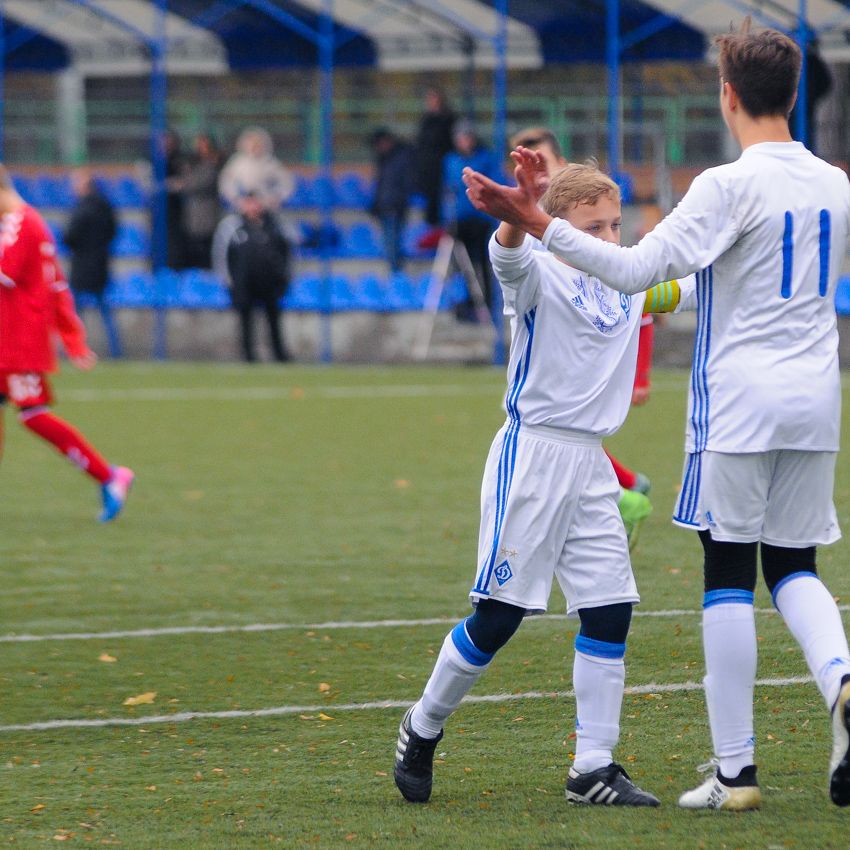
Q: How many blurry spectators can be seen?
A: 8